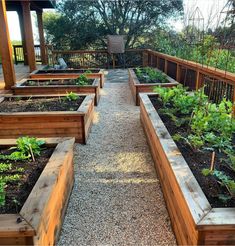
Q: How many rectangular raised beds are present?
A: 6